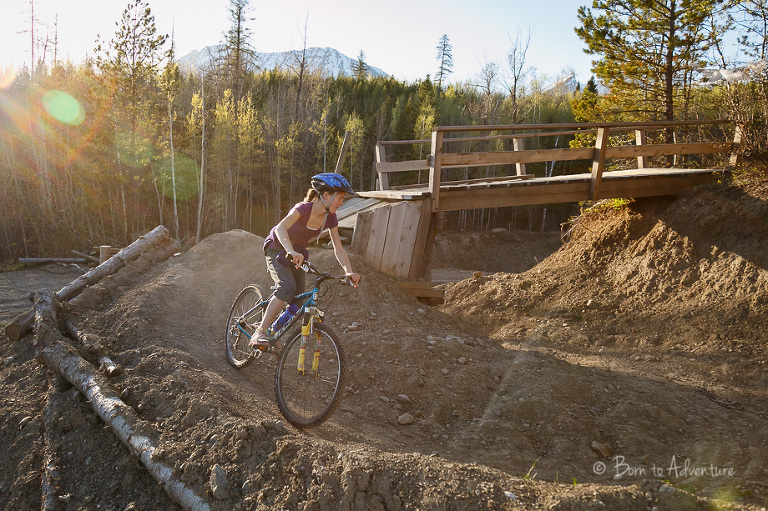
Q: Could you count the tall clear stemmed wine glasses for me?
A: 0